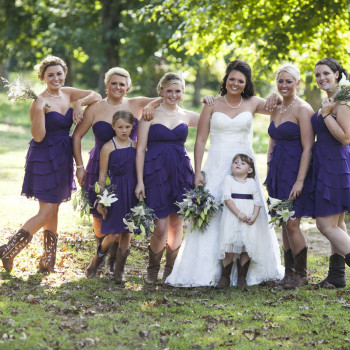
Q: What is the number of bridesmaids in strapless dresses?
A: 5